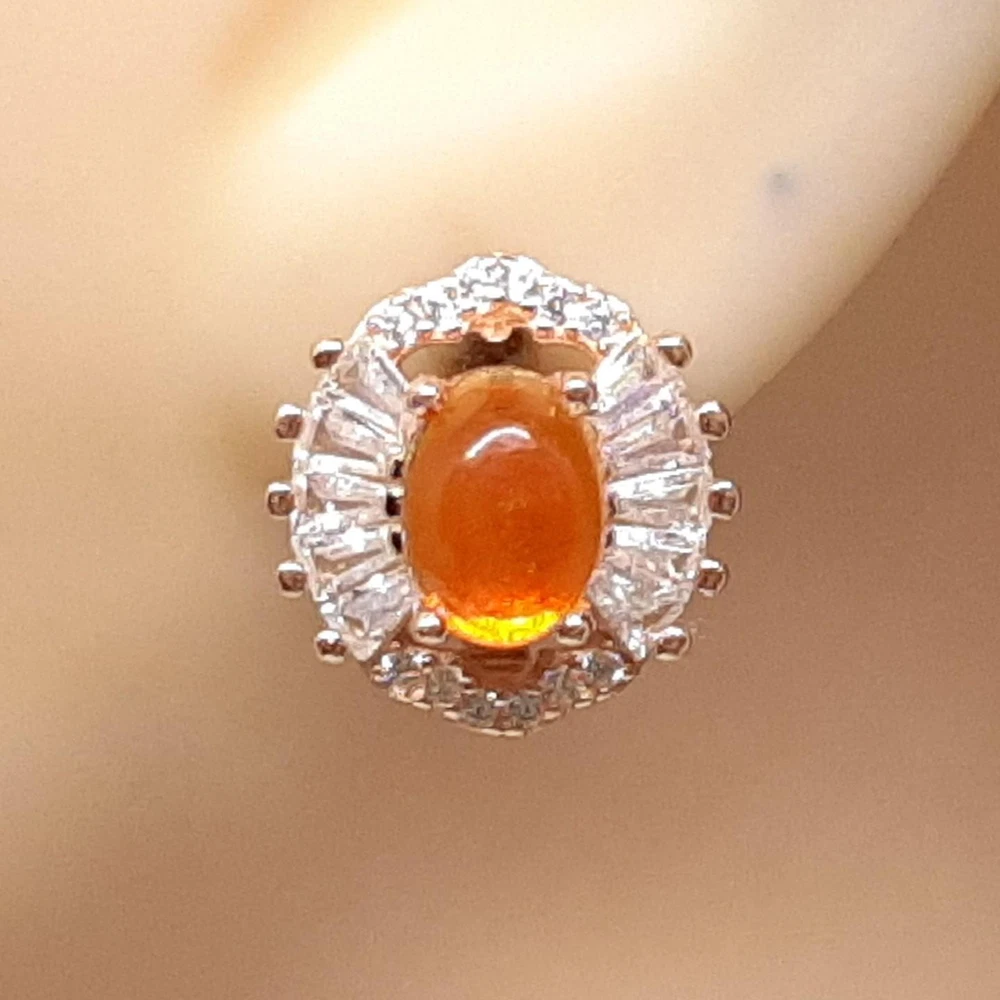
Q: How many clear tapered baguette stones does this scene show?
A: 10